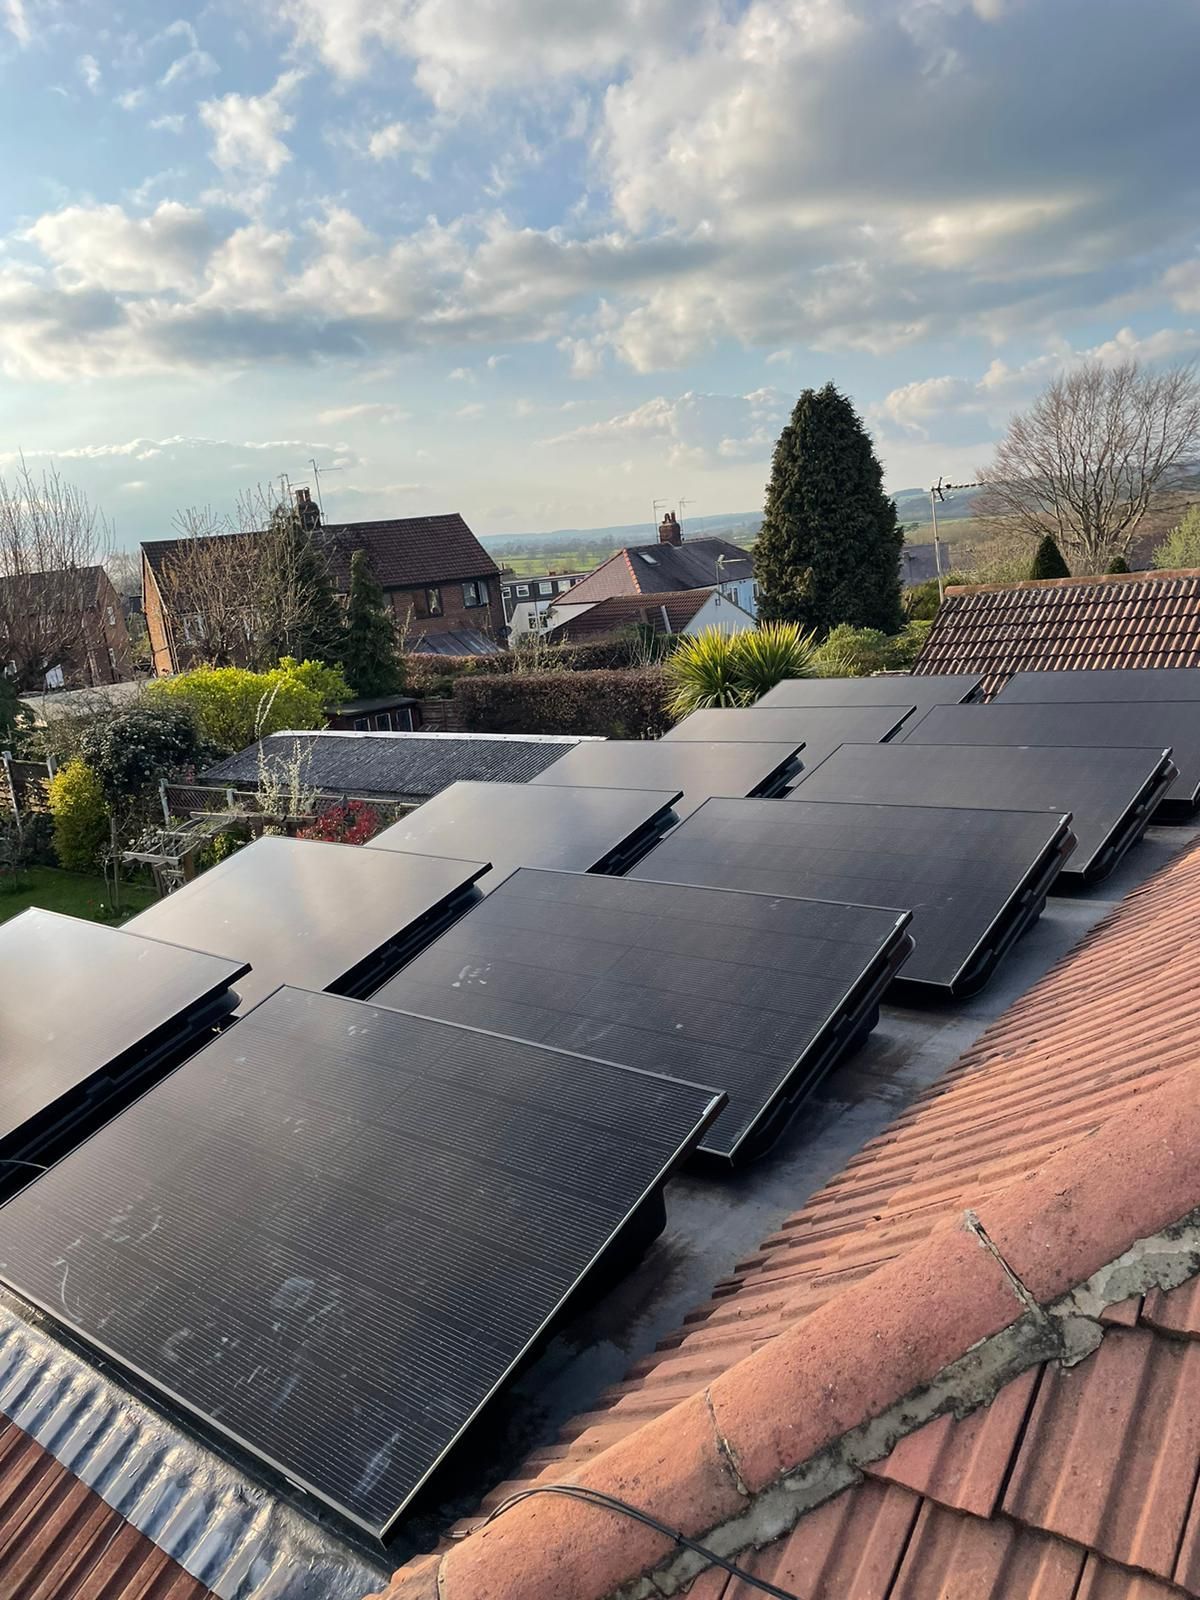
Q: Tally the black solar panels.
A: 12